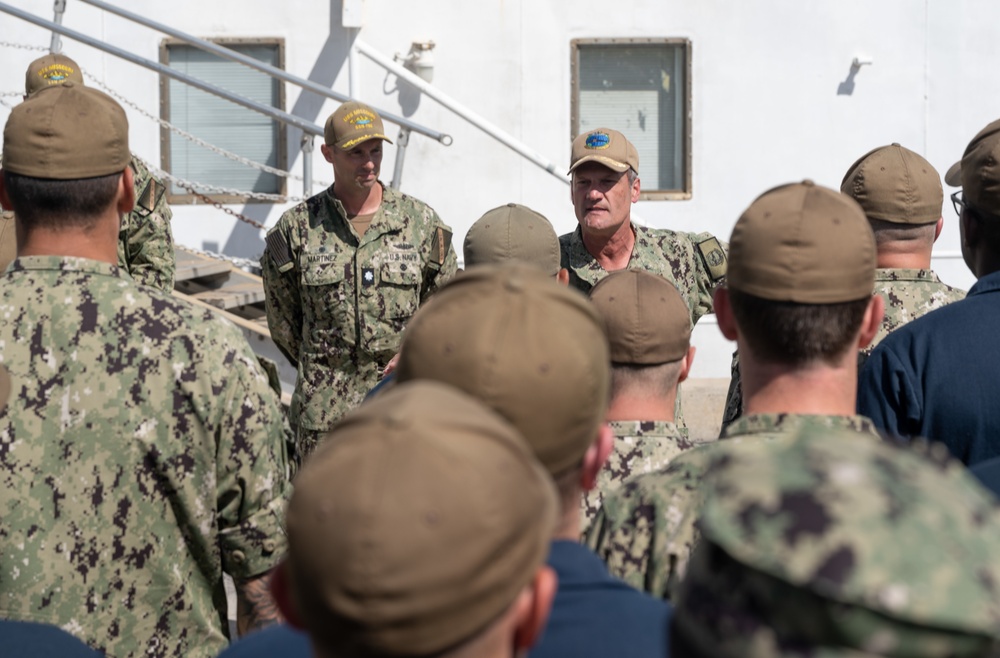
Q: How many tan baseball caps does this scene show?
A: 11